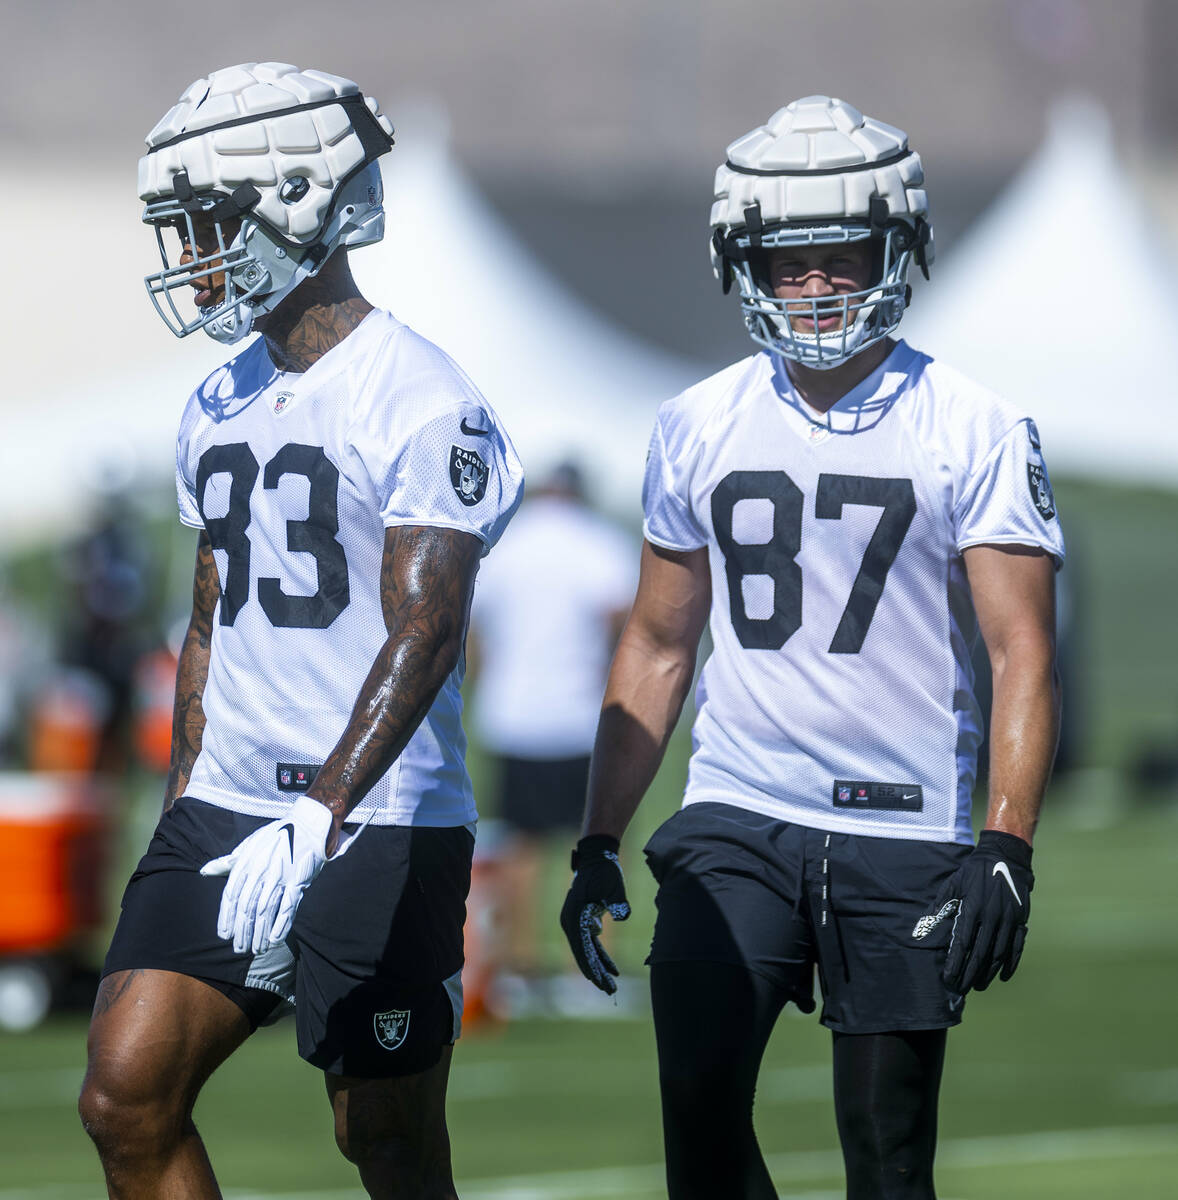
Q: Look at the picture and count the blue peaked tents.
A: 0